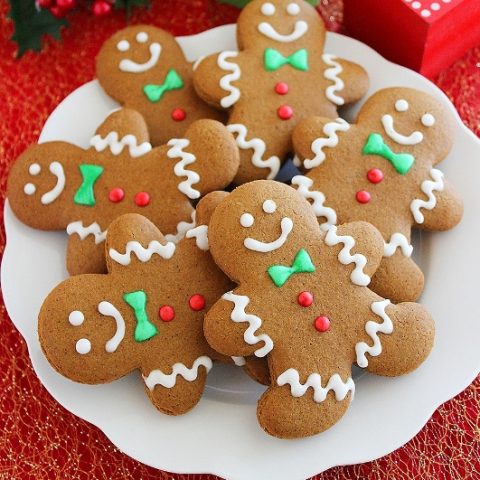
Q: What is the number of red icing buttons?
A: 11